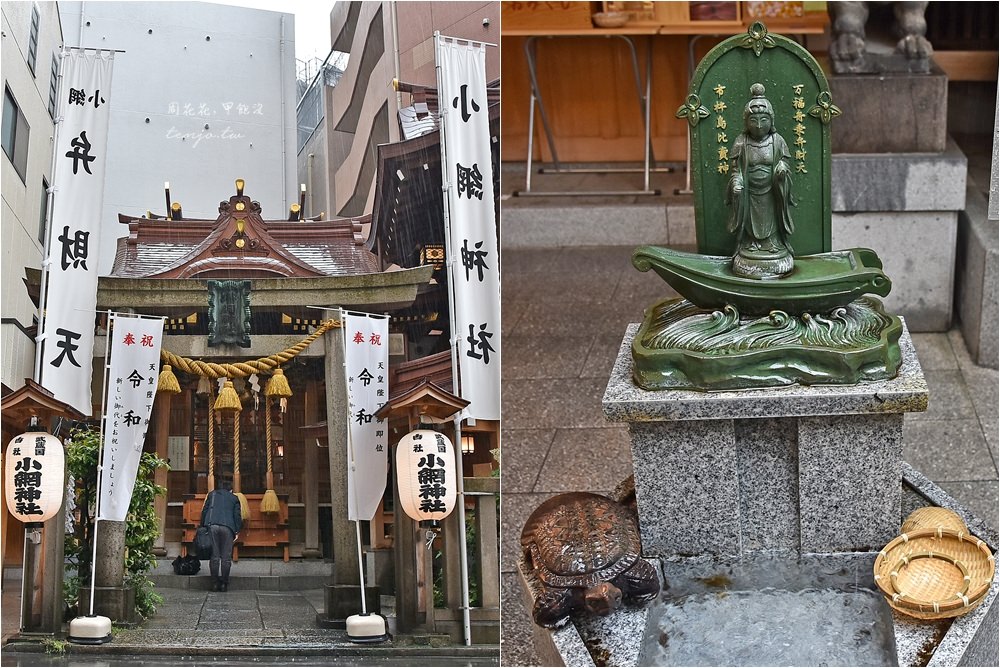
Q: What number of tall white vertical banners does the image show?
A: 4